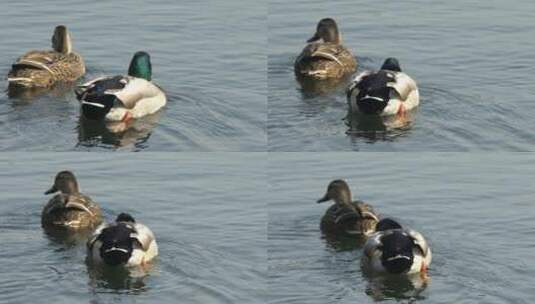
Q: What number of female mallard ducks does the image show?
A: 4